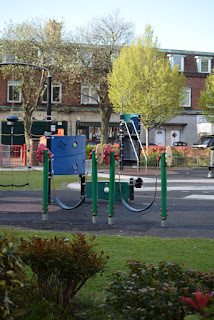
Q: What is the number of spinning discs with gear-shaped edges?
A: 4